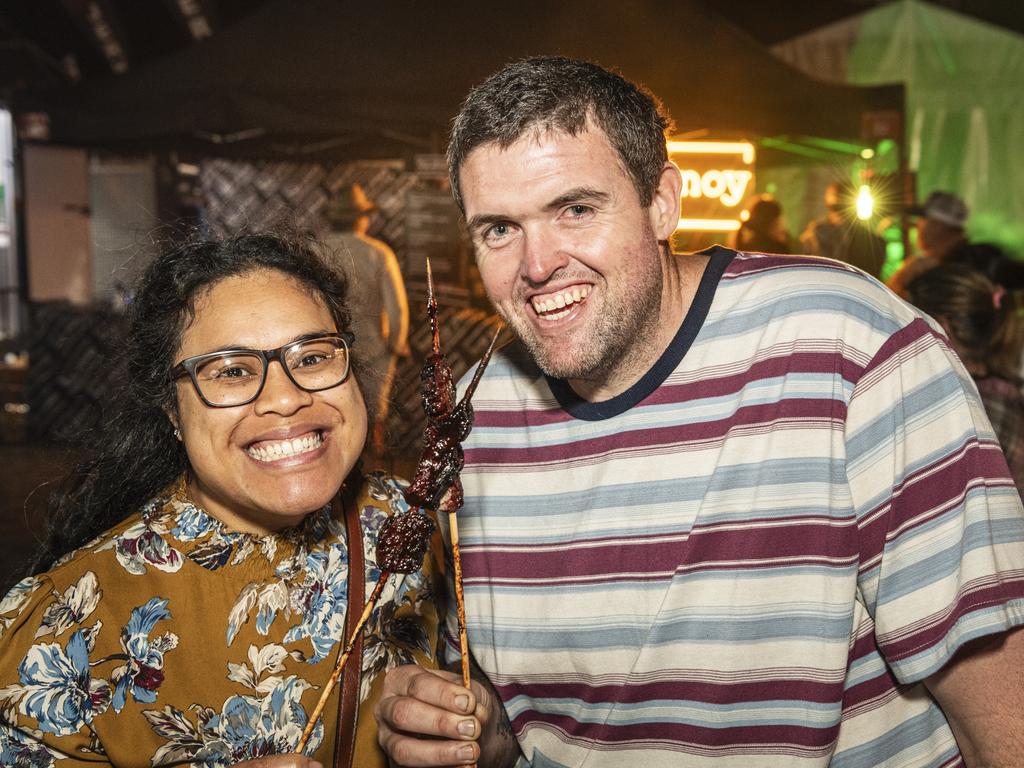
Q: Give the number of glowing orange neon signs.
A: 1